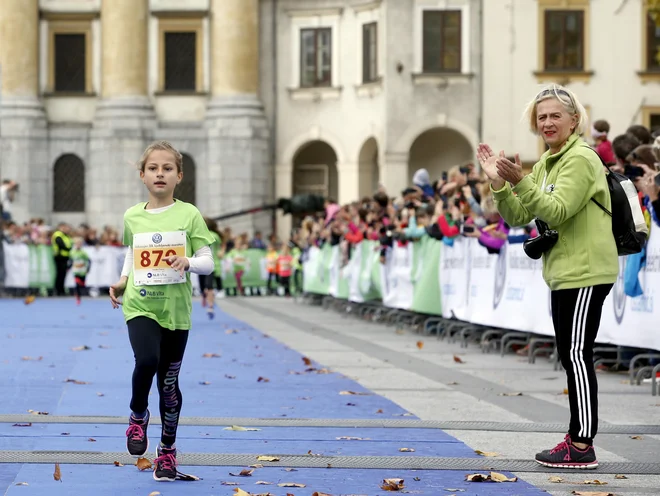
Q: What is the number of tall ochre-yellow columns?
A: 3